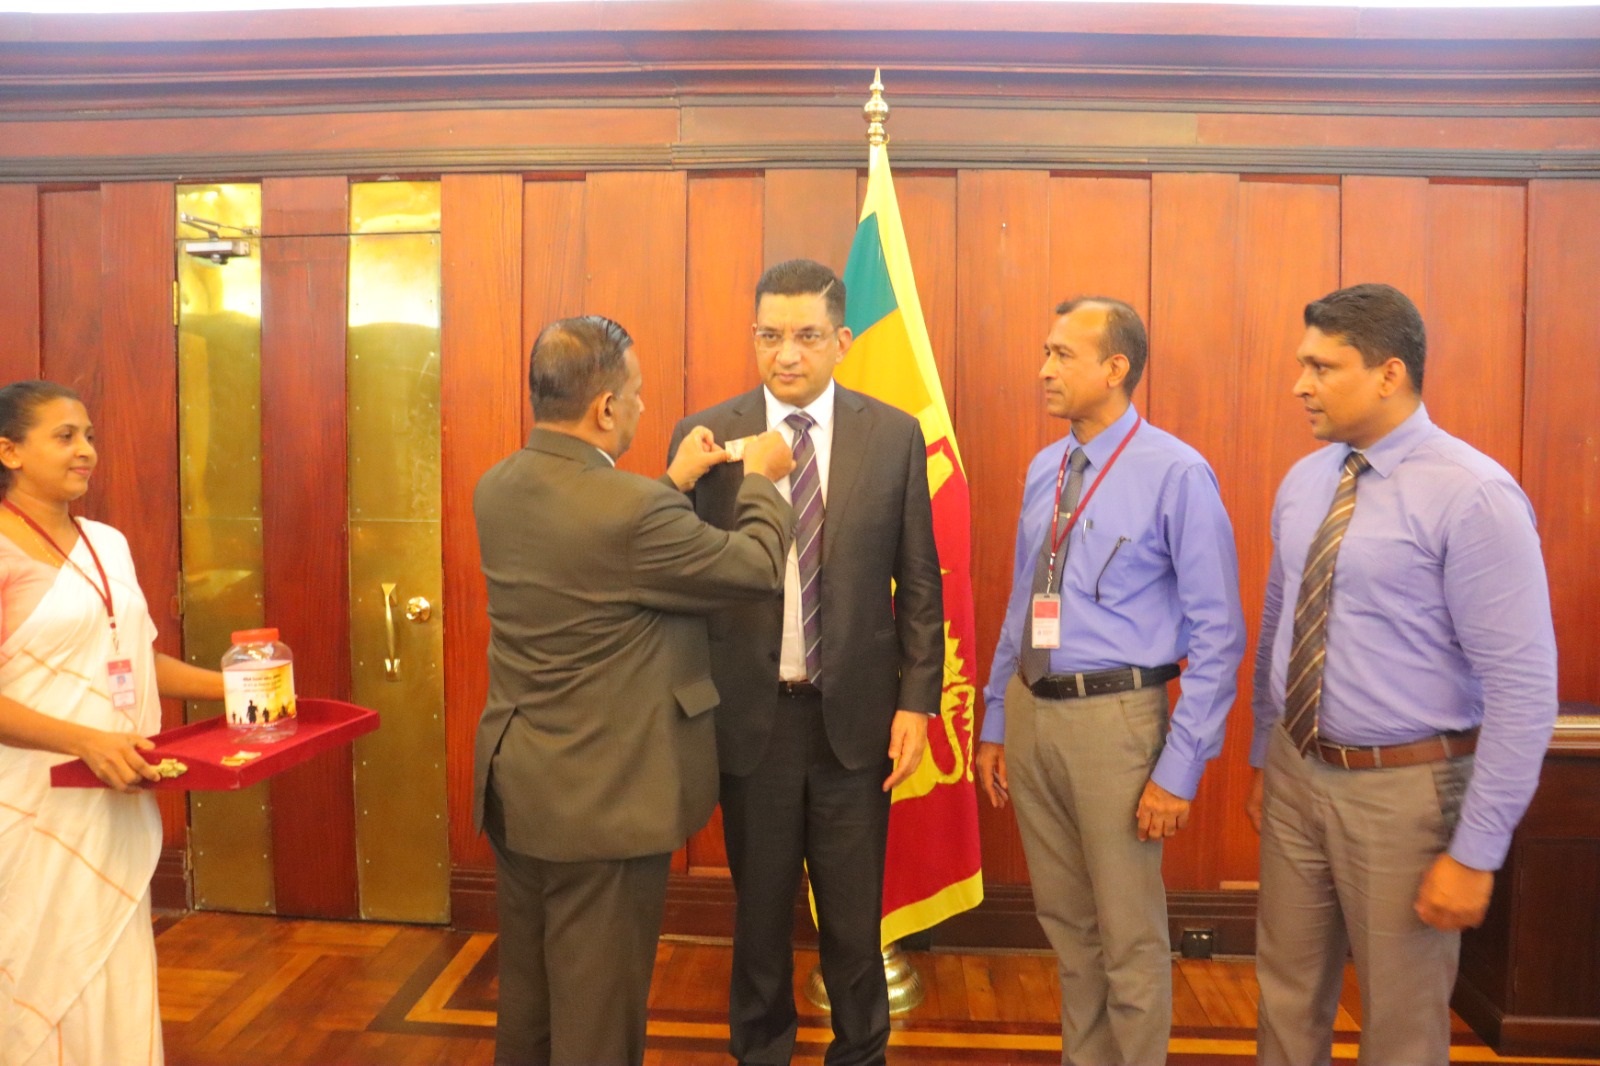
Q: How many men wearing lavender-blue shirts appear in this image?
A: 2